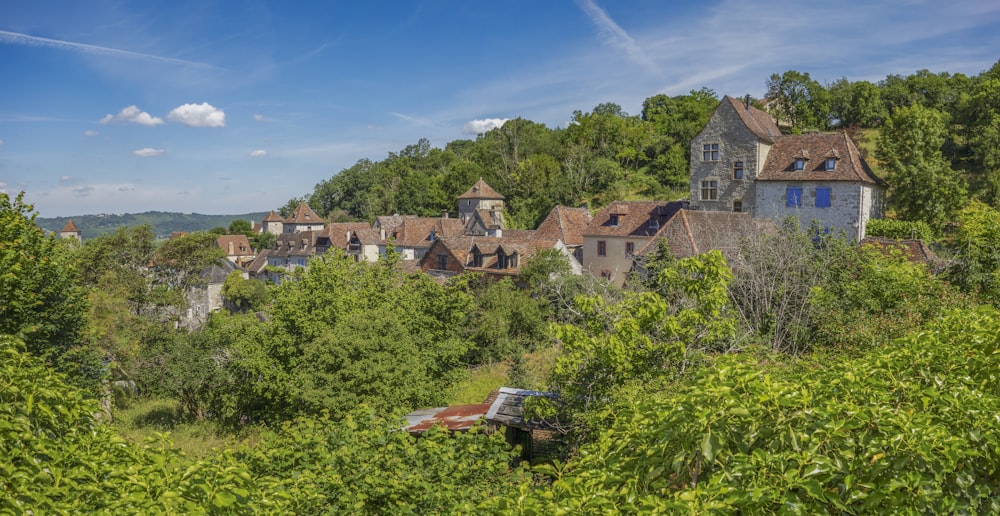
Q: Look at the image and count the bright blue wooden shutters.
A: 2